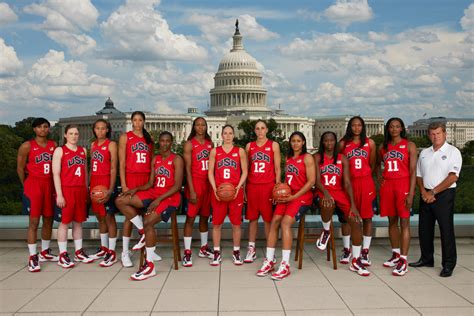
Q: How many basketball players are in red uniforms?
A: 12